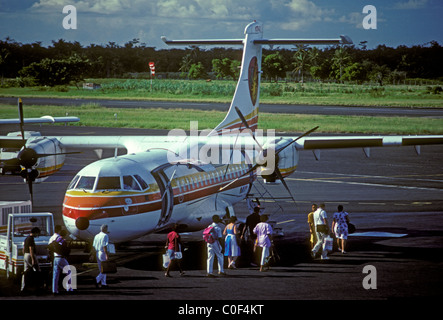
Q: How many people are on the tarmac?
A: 11